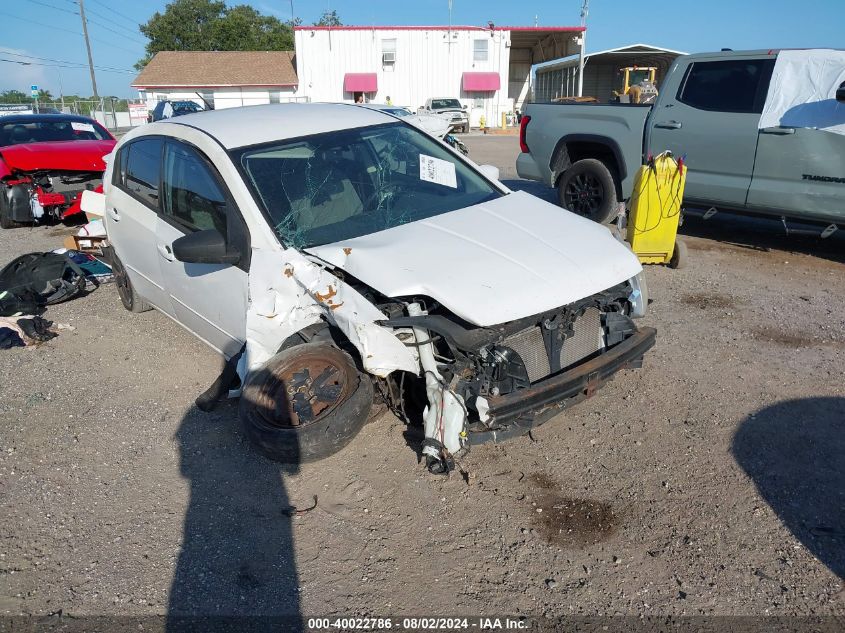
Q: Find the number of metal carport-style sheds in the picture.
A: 1